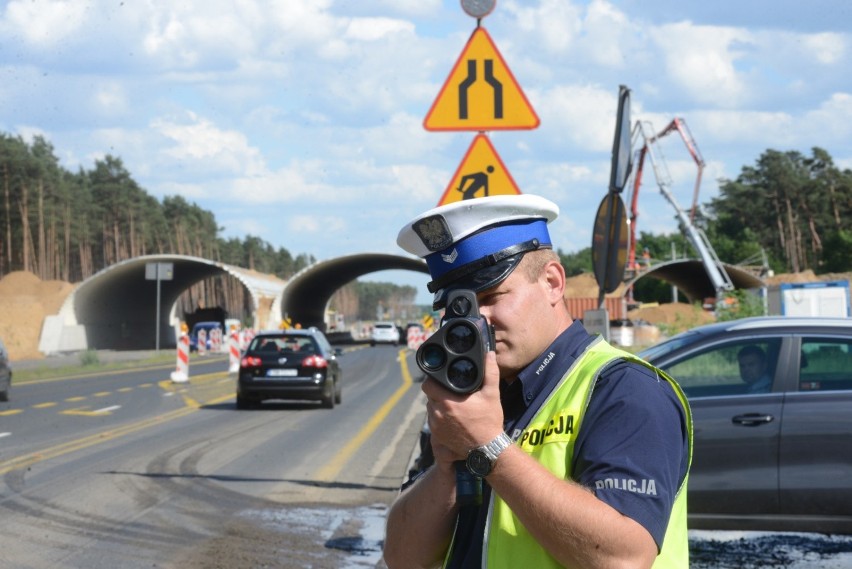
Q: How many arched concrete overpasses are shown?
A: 3